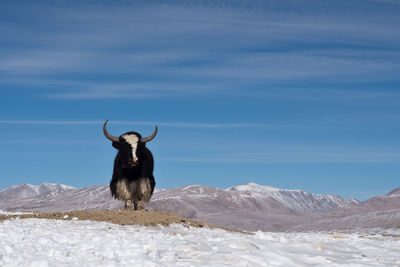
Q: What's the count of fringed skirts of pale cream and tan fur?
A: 1